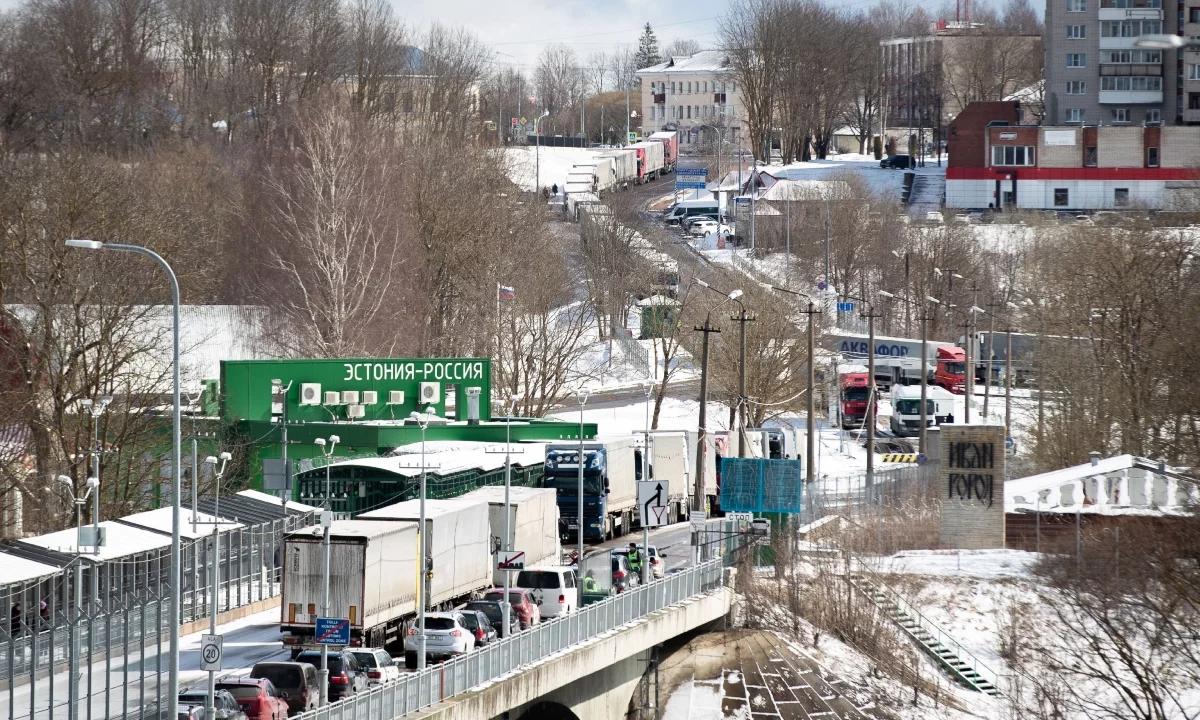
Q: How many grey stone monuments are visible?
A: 1